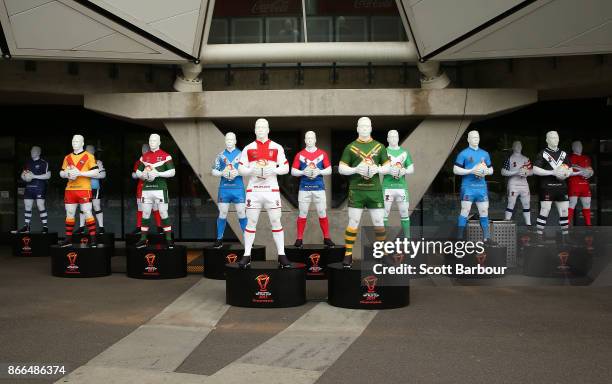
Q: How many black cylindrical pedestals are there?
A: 14